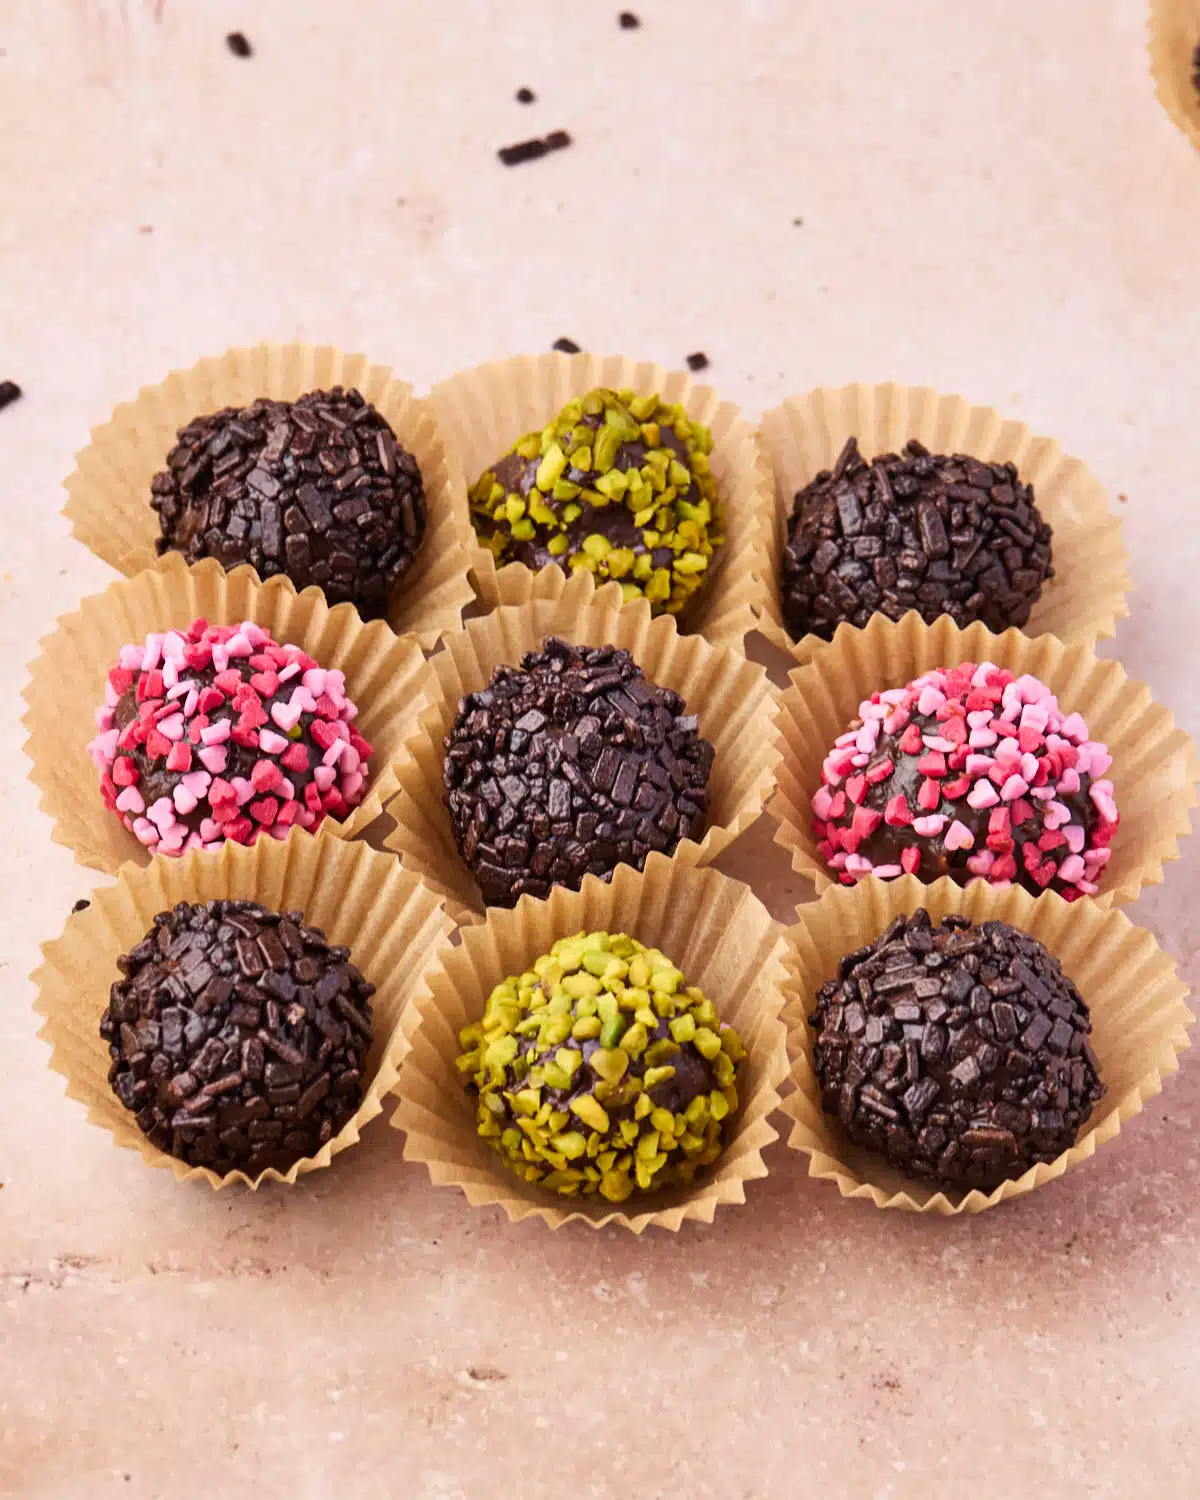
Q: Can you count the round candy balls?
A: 9